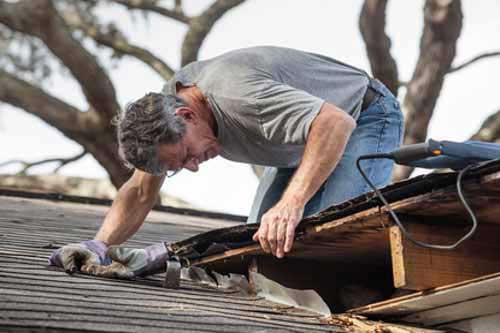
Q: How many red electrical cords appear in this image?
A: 0